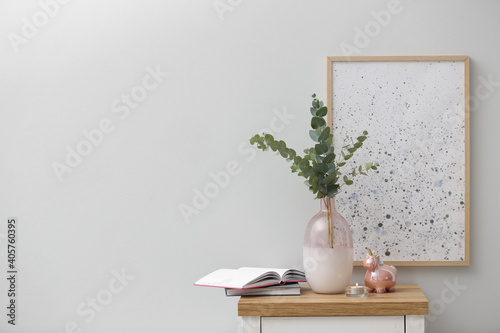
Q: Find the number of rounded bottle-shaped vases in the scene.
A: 1